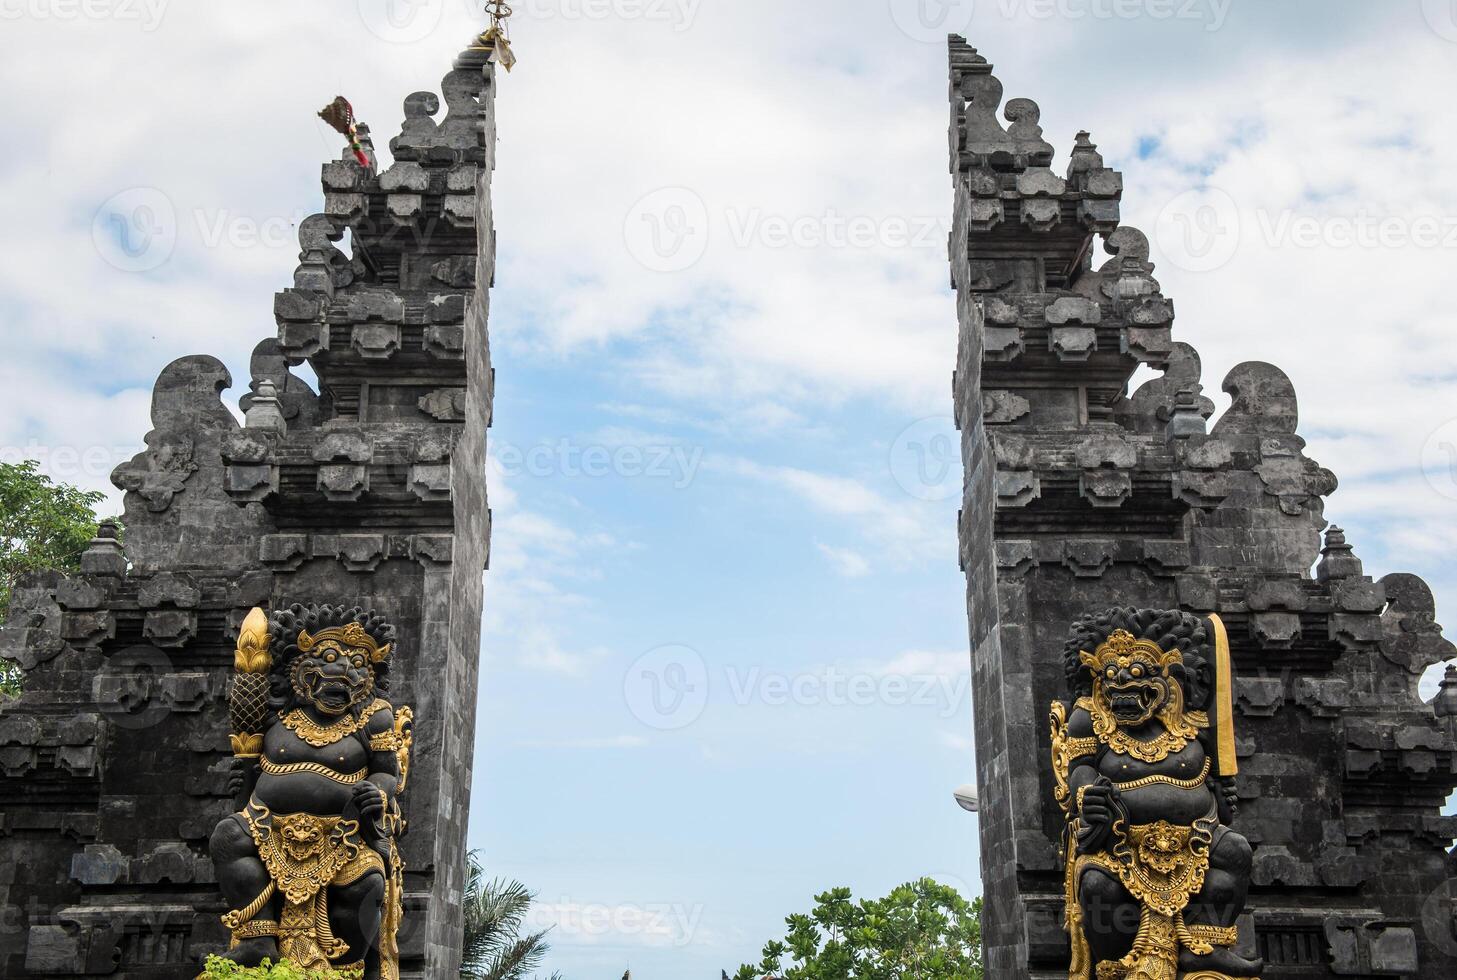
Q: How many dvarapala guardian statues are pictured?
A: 2